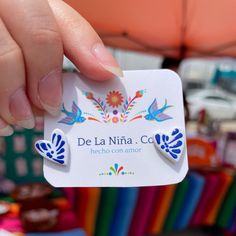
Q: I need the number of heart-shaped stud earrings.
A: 2